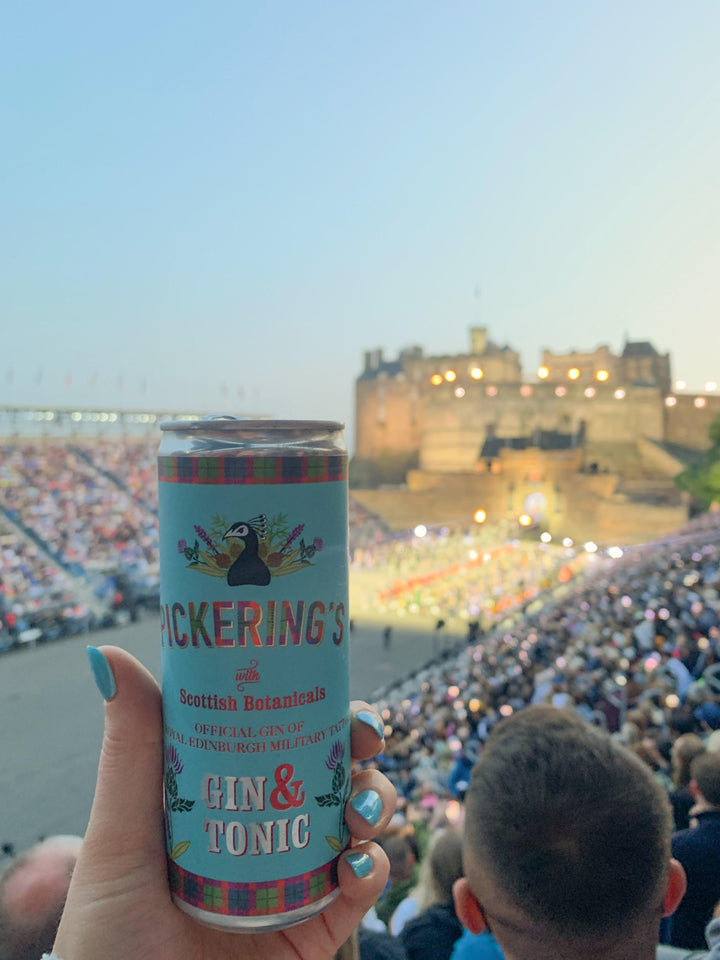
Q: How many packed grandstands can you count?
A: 2